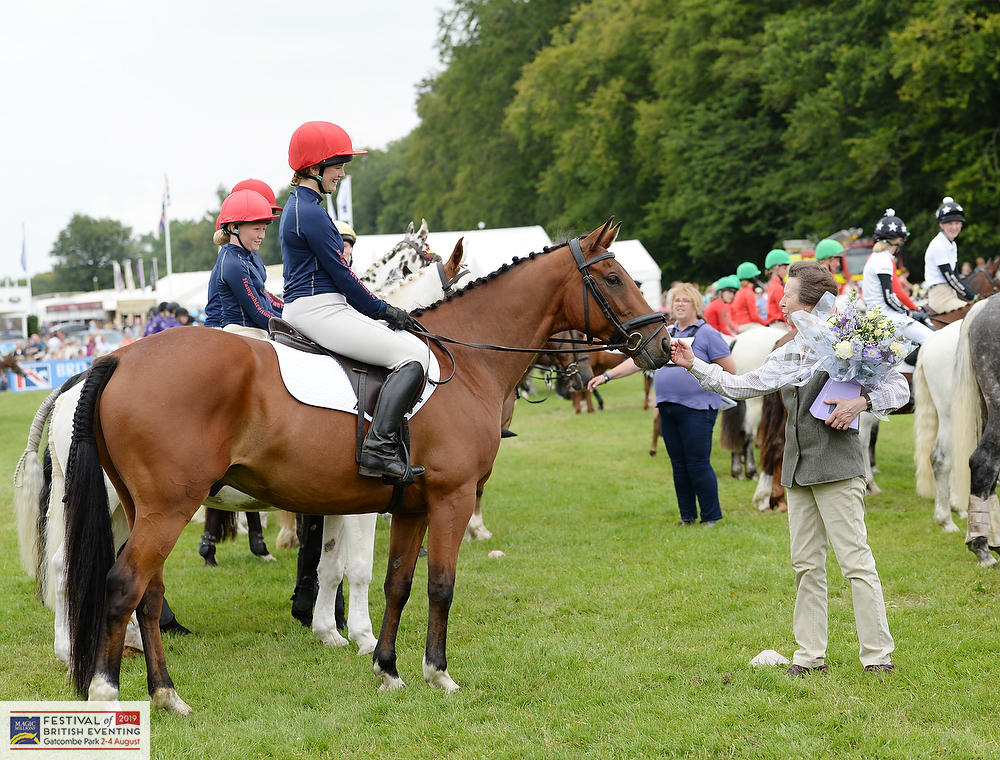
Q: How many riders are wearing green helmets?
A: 5